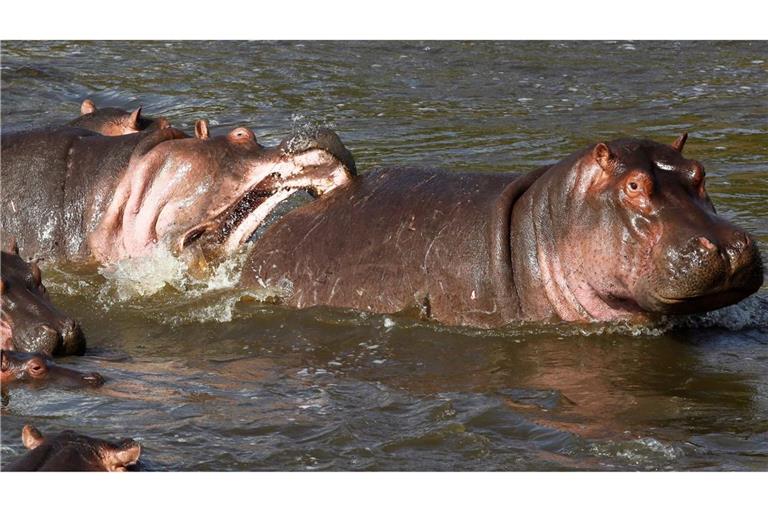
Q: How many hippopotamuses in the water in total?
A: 6